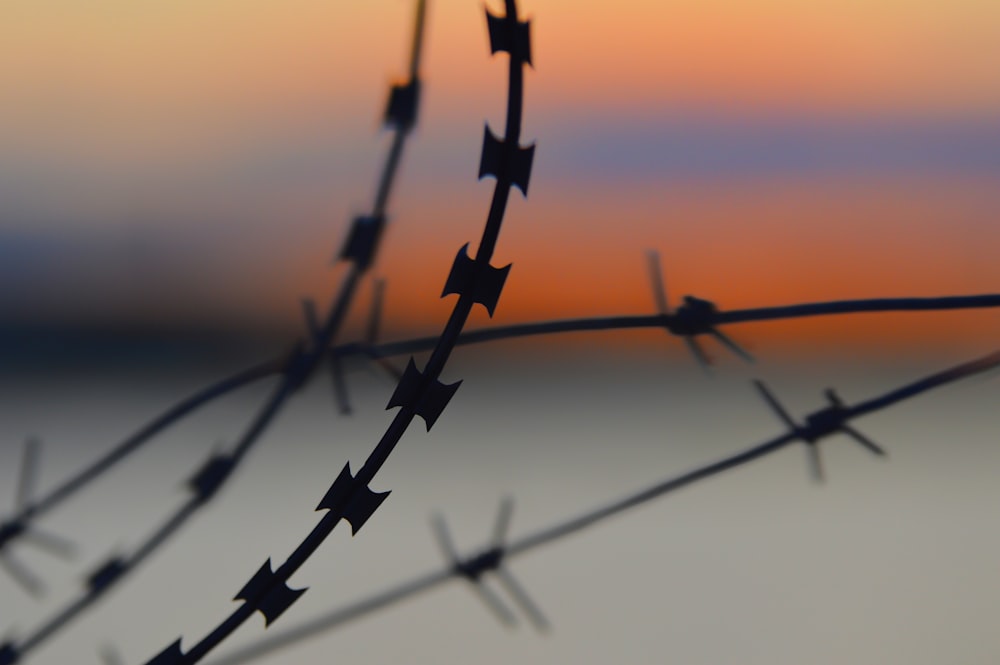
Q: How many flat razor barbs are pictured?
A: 13